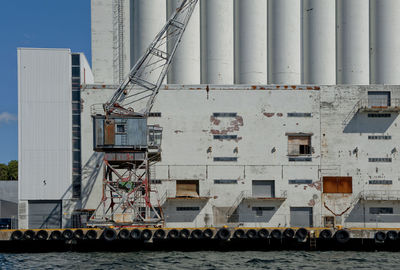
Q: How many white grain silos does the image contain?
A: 8